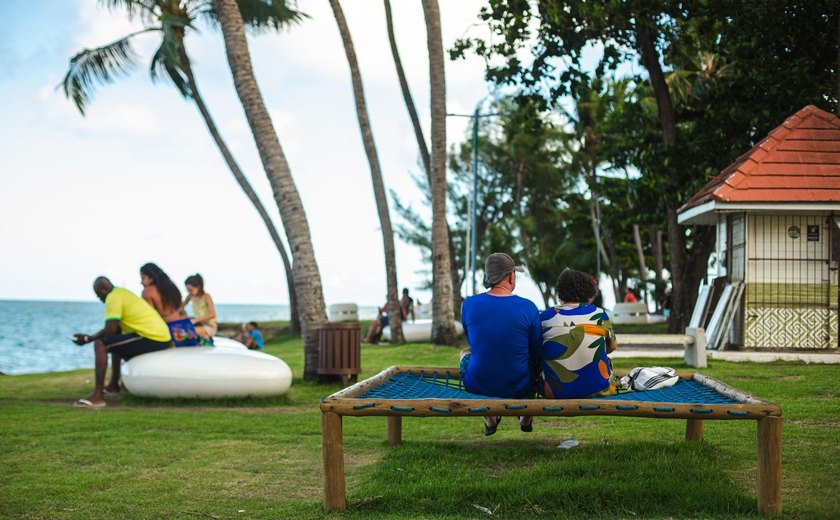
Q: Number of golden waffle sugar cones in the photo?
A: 0